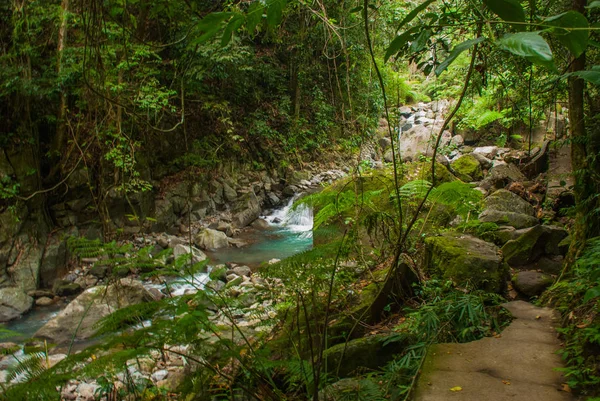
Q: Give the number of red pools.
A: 0